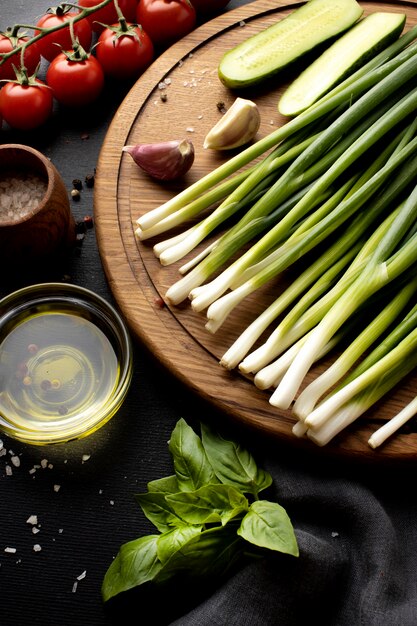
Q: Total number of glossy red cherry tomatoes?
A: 8